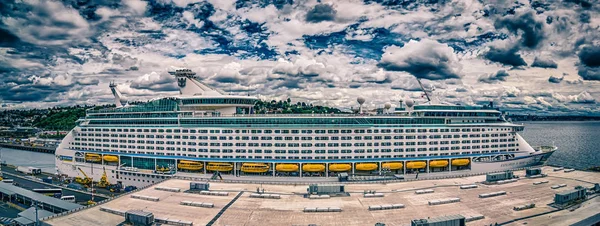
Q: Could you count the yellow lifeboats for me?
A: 13